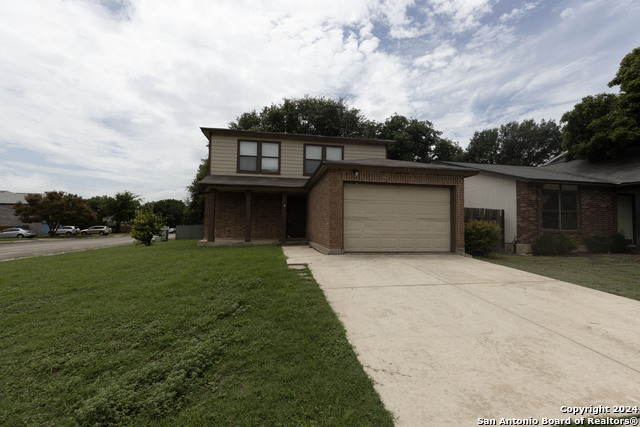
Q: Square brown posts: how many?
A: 3